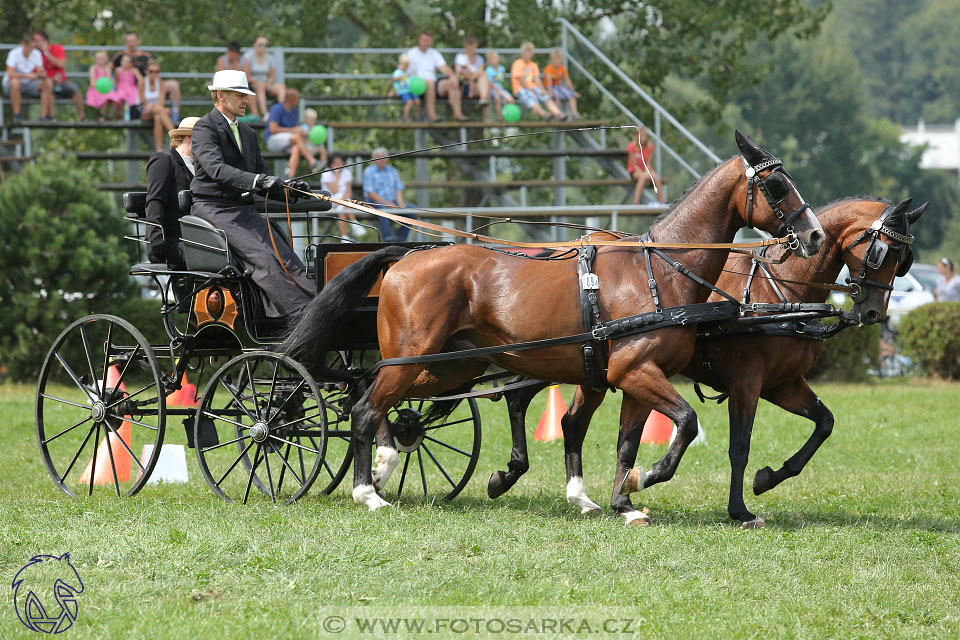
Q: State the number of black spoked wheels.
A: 4